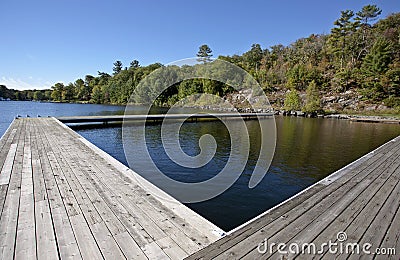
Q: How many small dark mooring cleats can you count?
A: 4